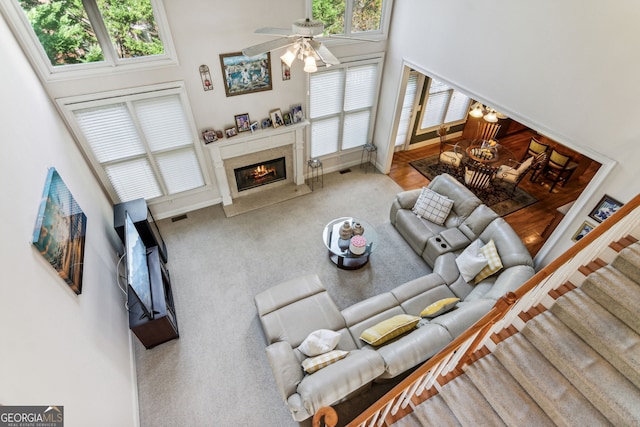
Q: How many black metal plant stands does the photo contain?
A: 2